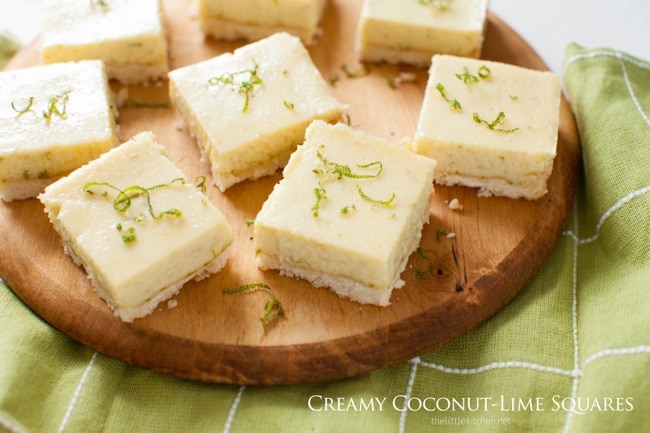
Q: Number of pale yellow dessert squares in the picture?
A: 8